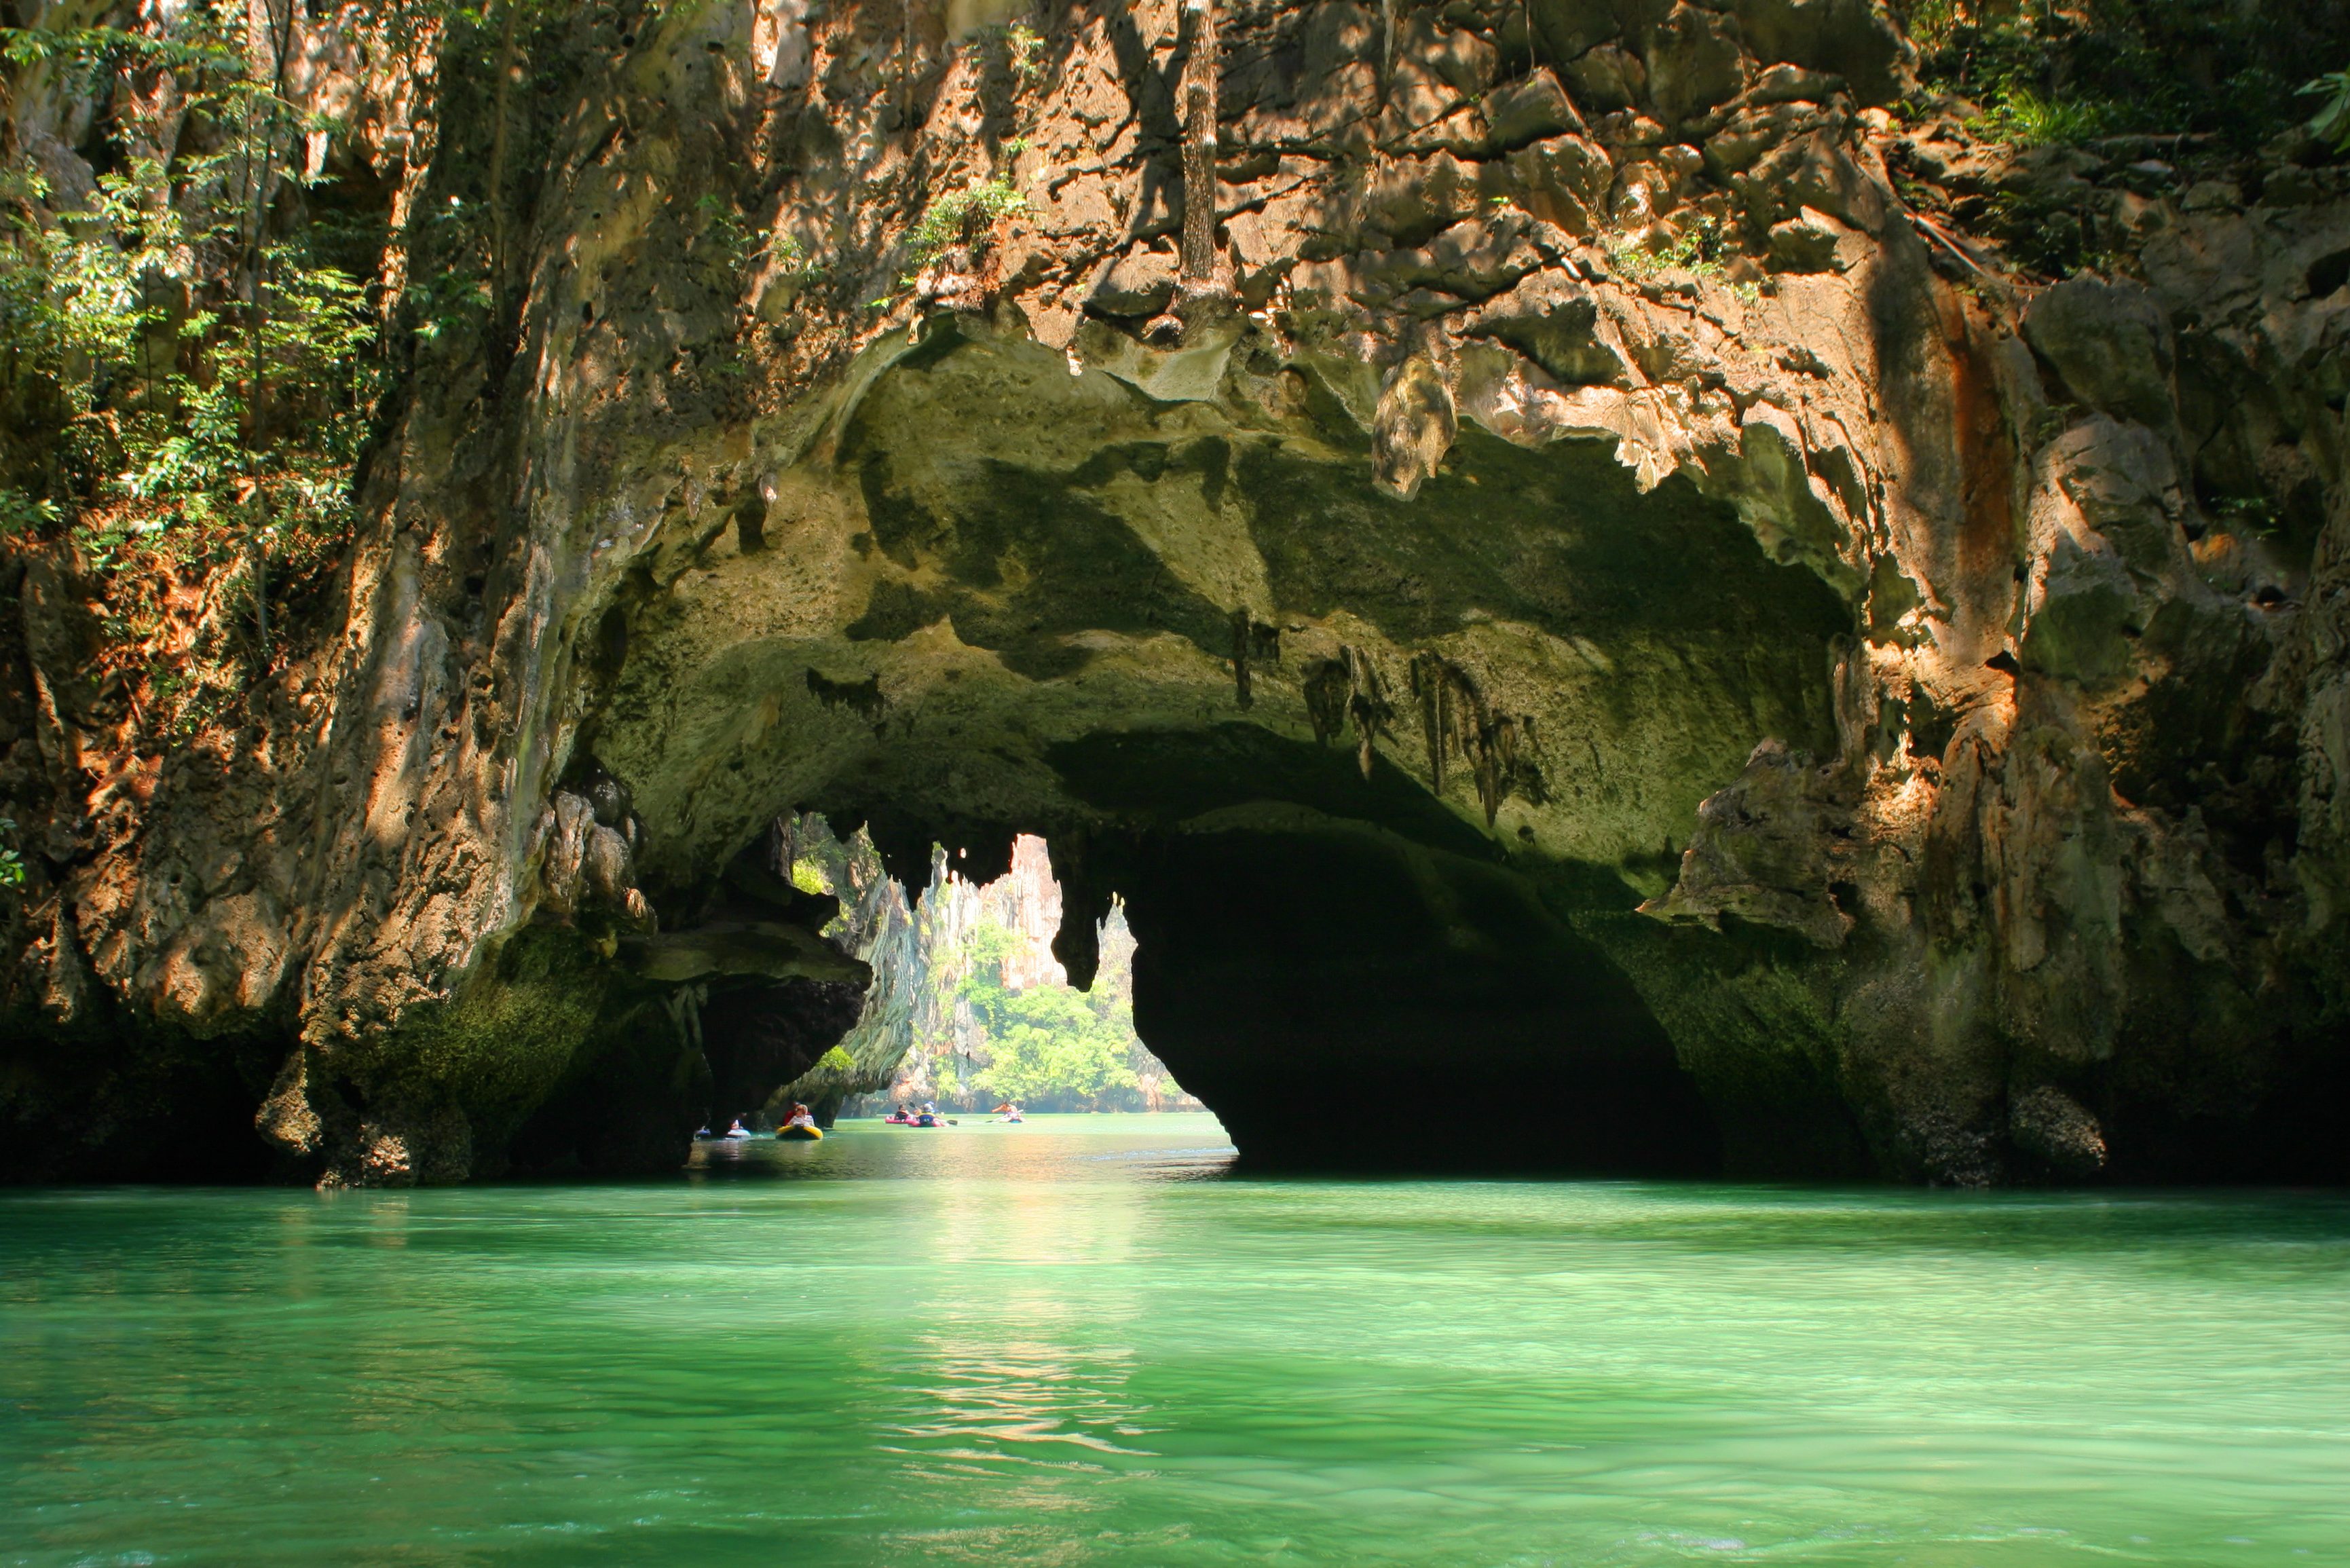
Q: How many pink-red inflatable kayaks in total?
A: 2